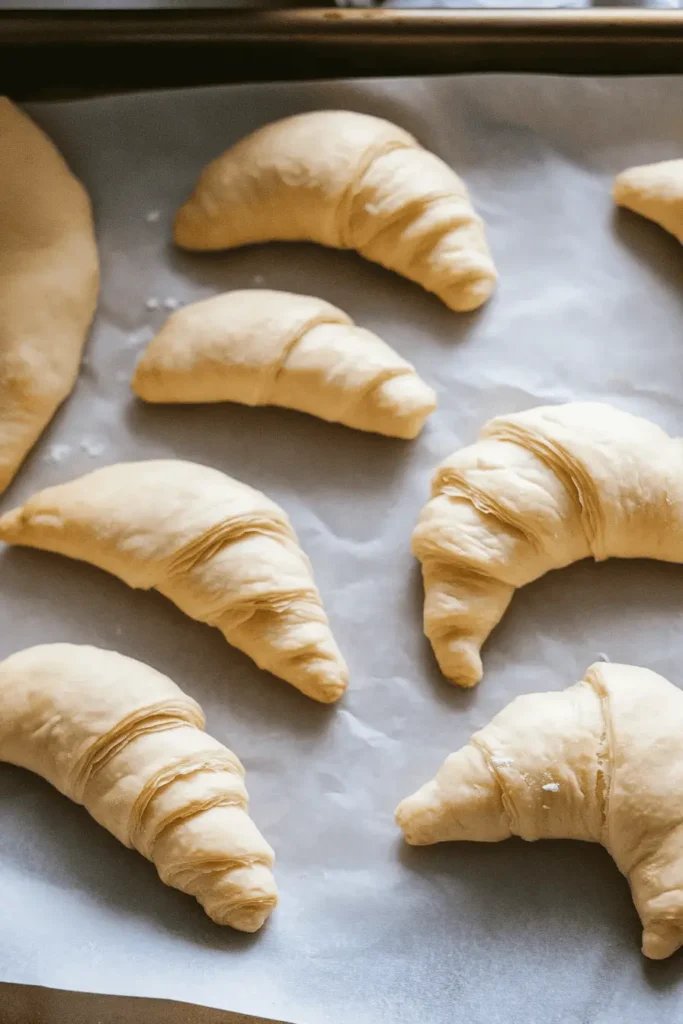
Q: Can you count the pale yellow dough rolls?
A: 7